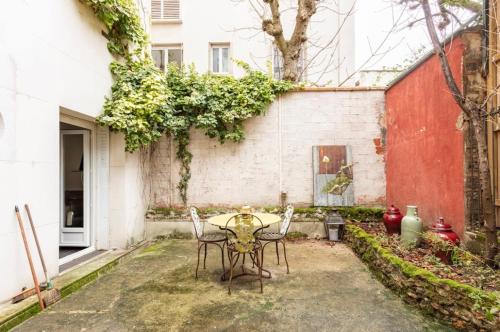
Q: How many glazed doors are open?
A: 1